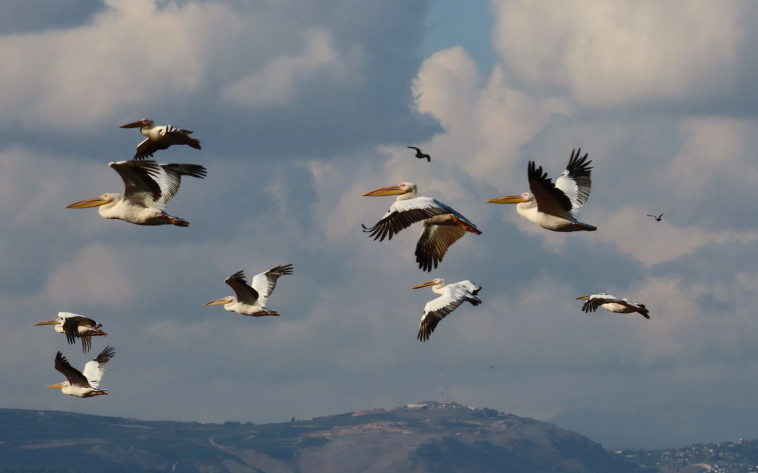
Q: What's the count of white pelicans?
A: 9